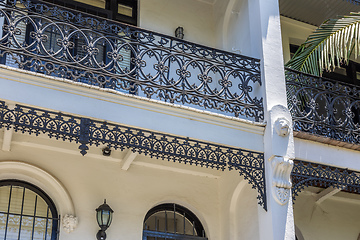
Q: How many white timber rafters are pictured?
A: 3